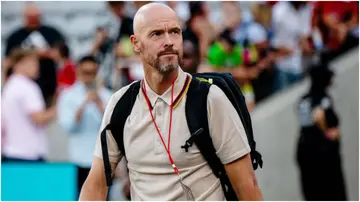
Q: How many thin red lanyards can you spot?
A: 1